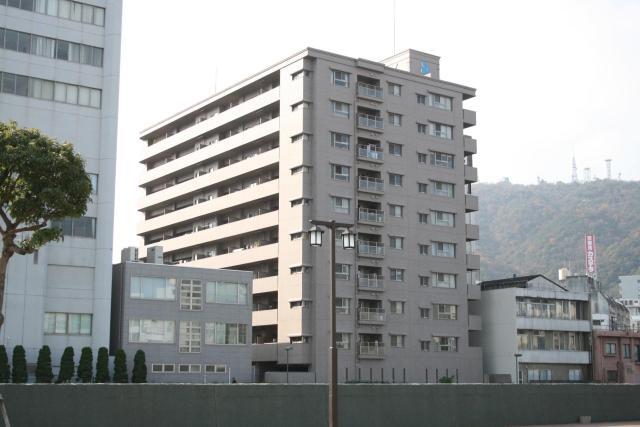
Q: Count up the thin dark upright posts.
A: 10